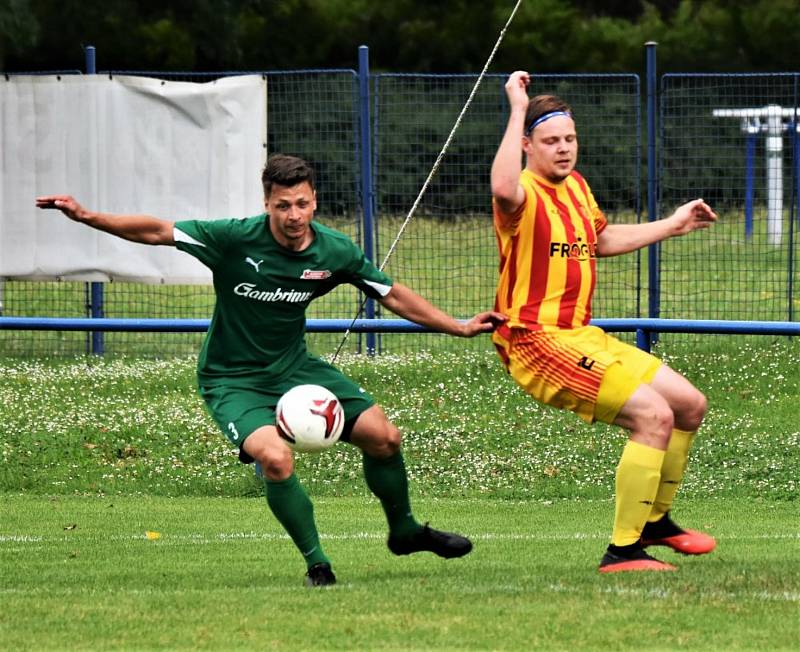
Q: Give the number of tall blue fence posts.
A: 3